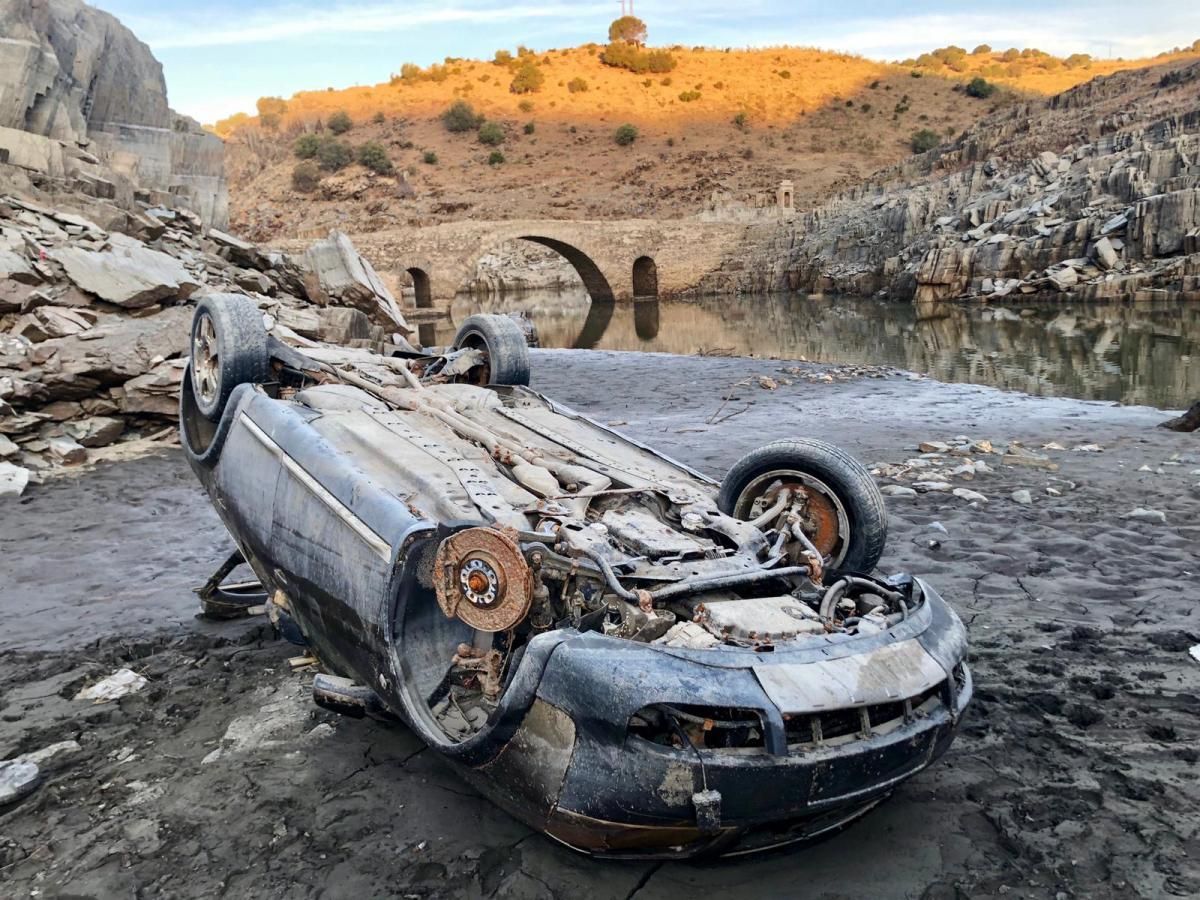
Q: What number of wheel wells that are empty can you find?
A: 1